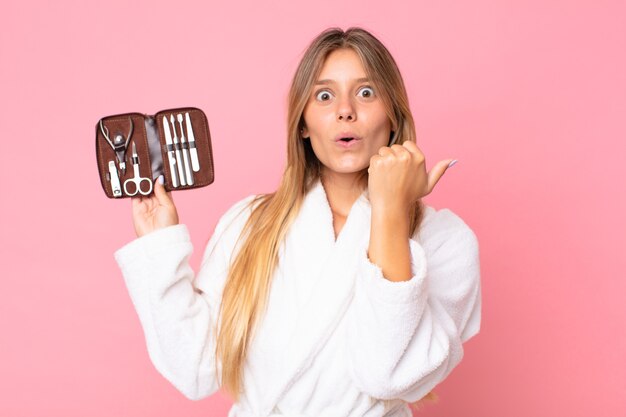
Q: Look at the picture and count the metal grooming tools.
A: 7